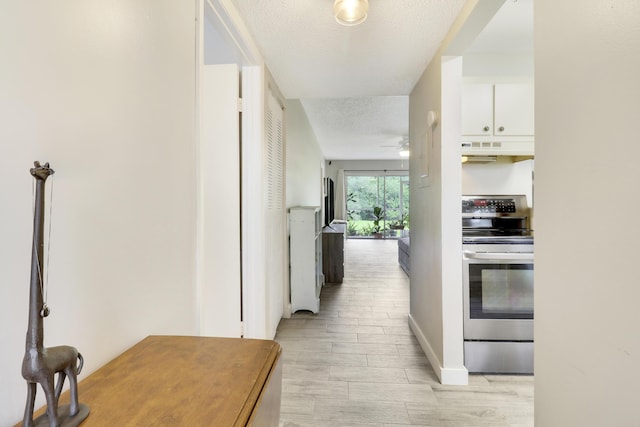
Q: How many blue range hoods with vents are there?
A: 0